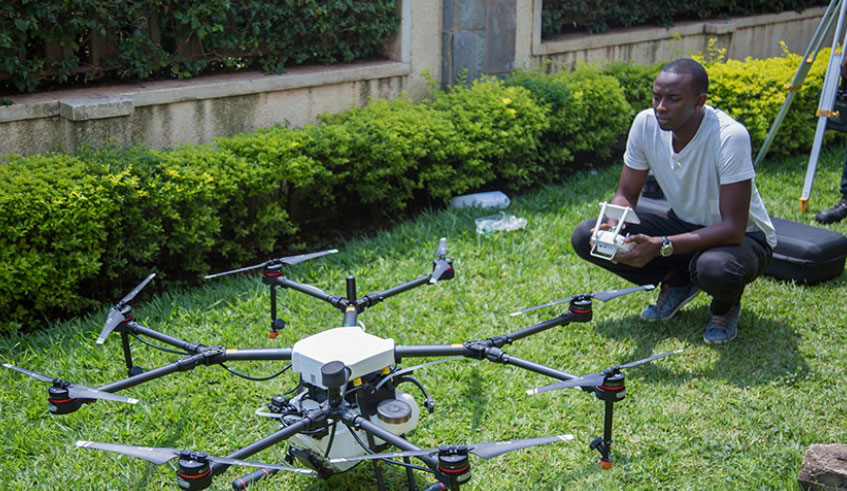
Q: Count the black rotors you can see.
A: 8